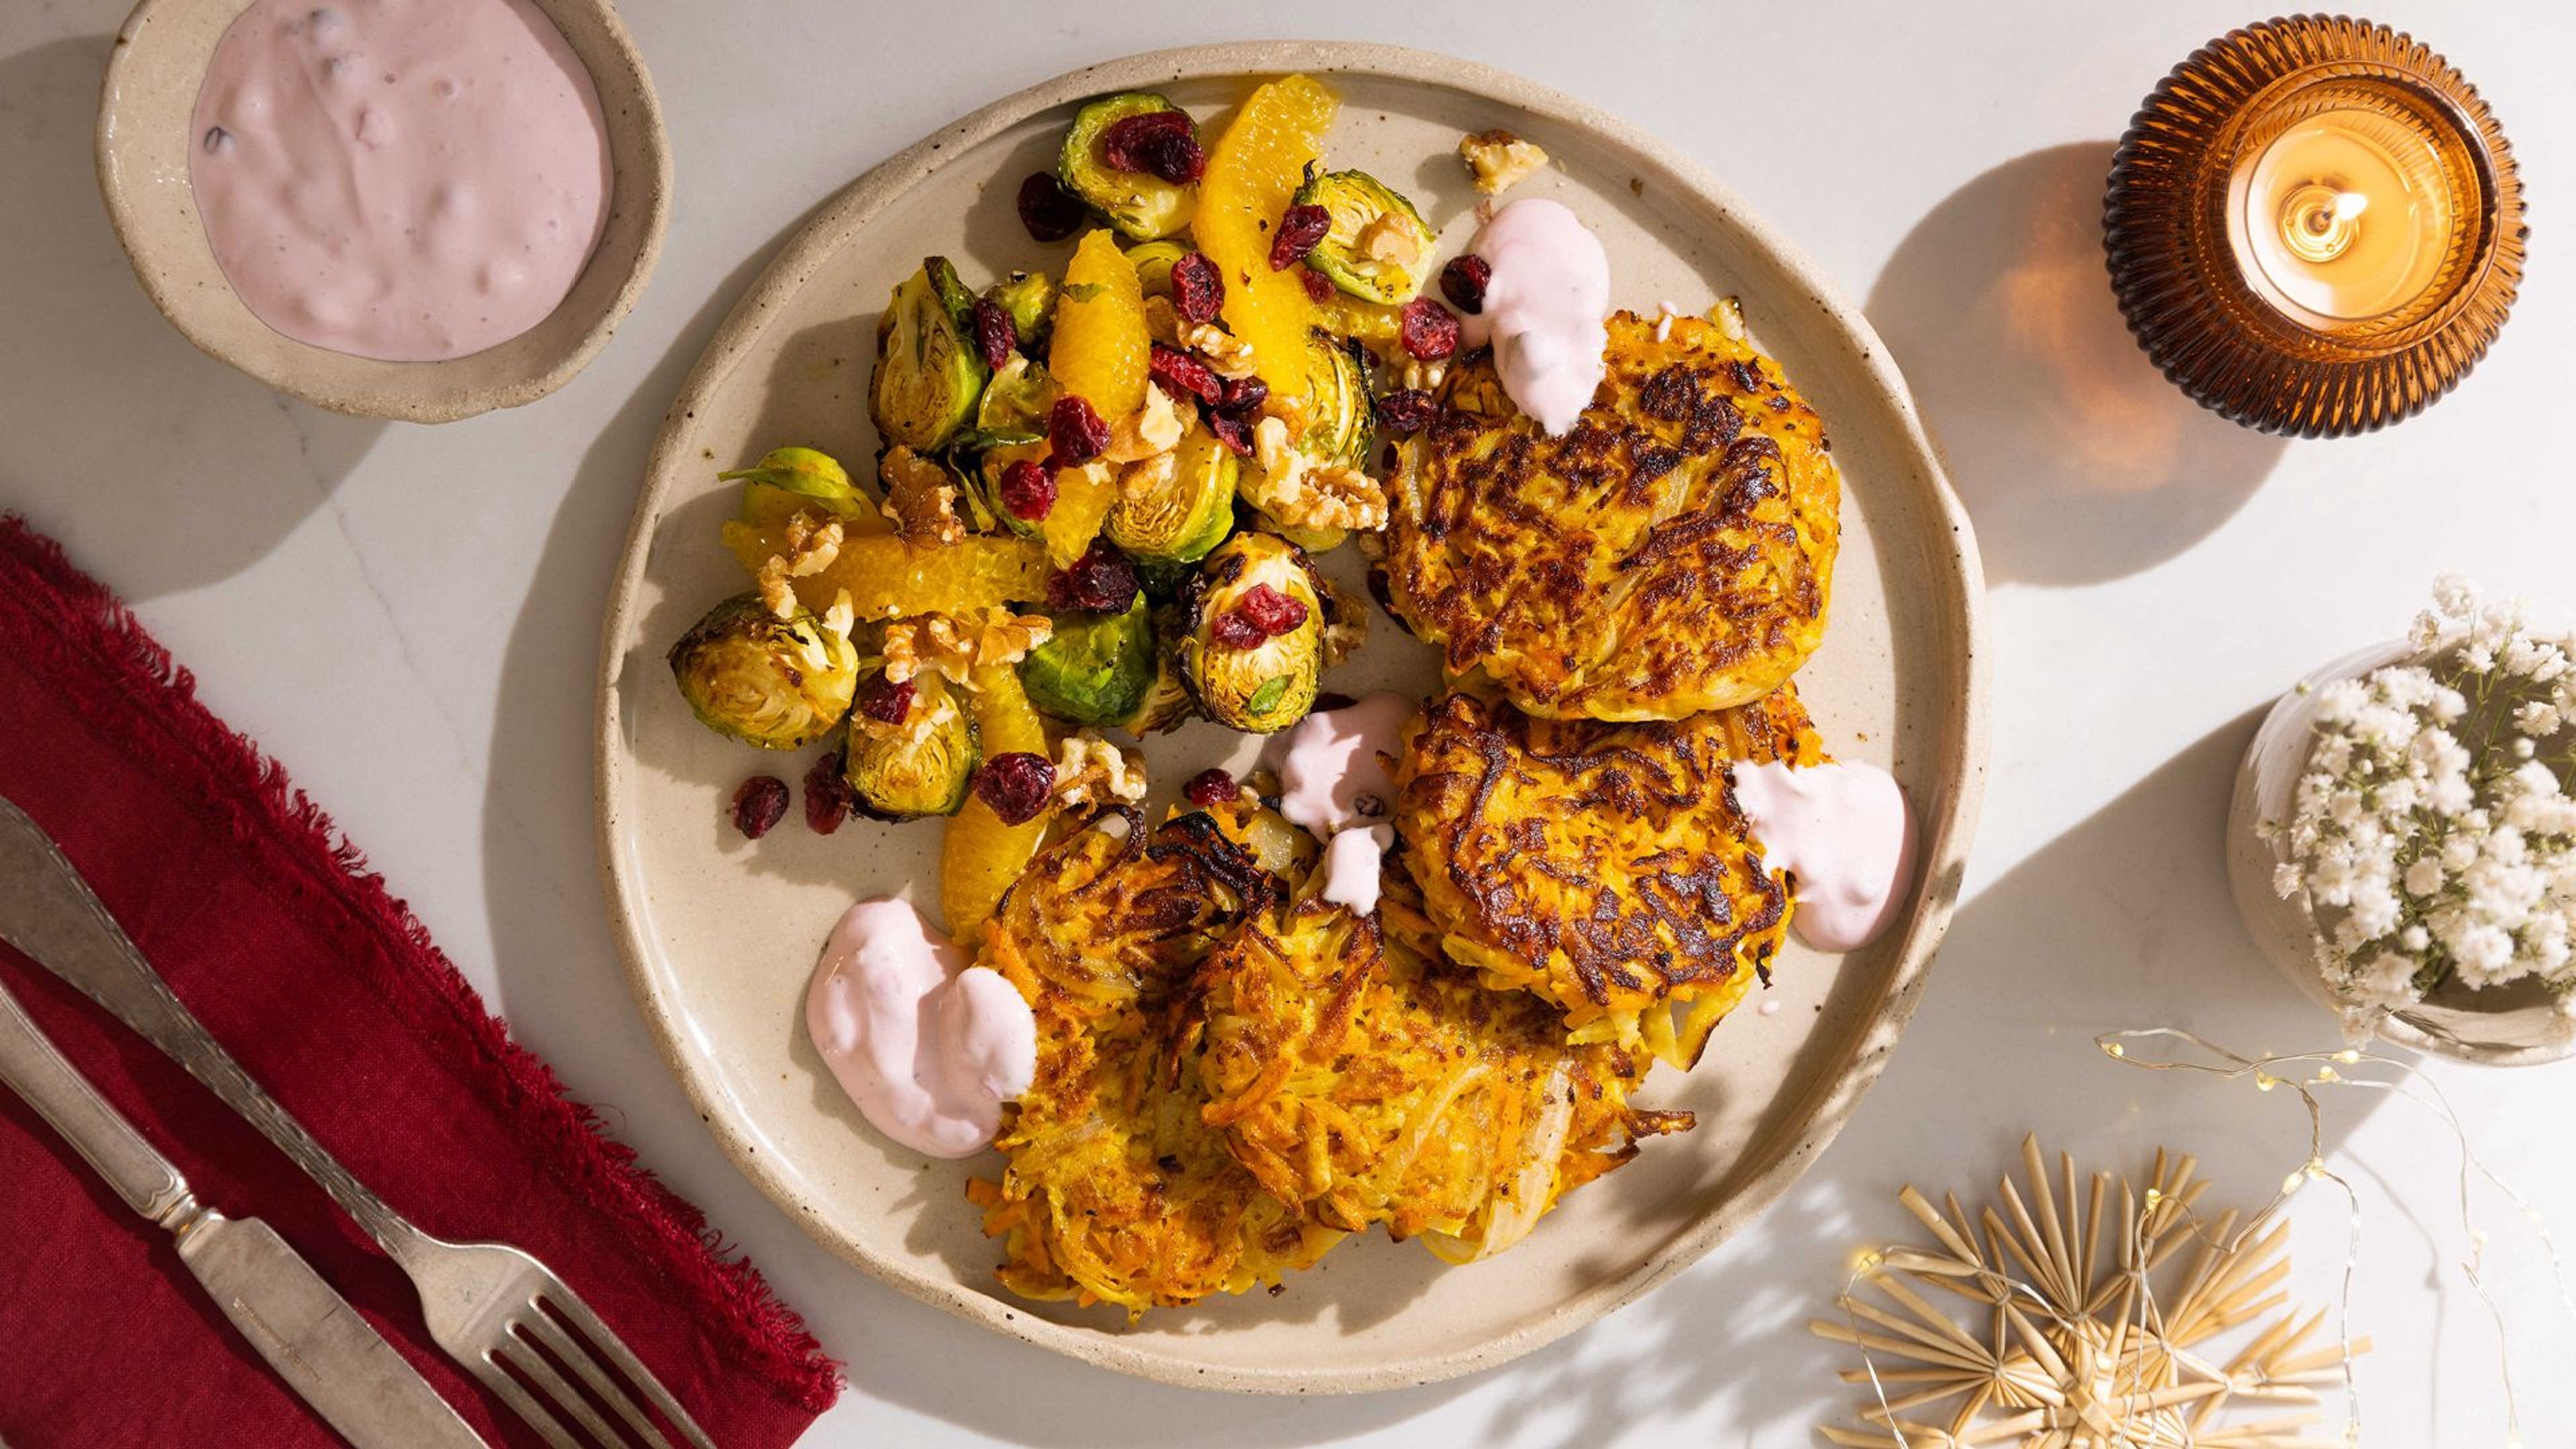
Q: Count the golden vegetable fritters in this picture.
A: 4